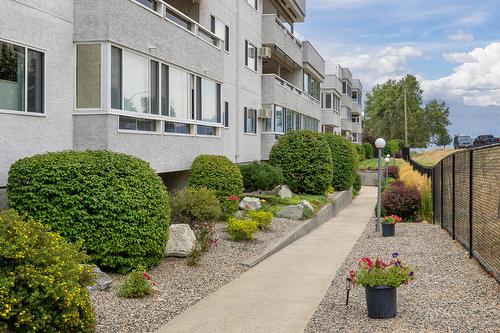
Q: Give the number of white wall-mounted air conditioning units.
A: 2